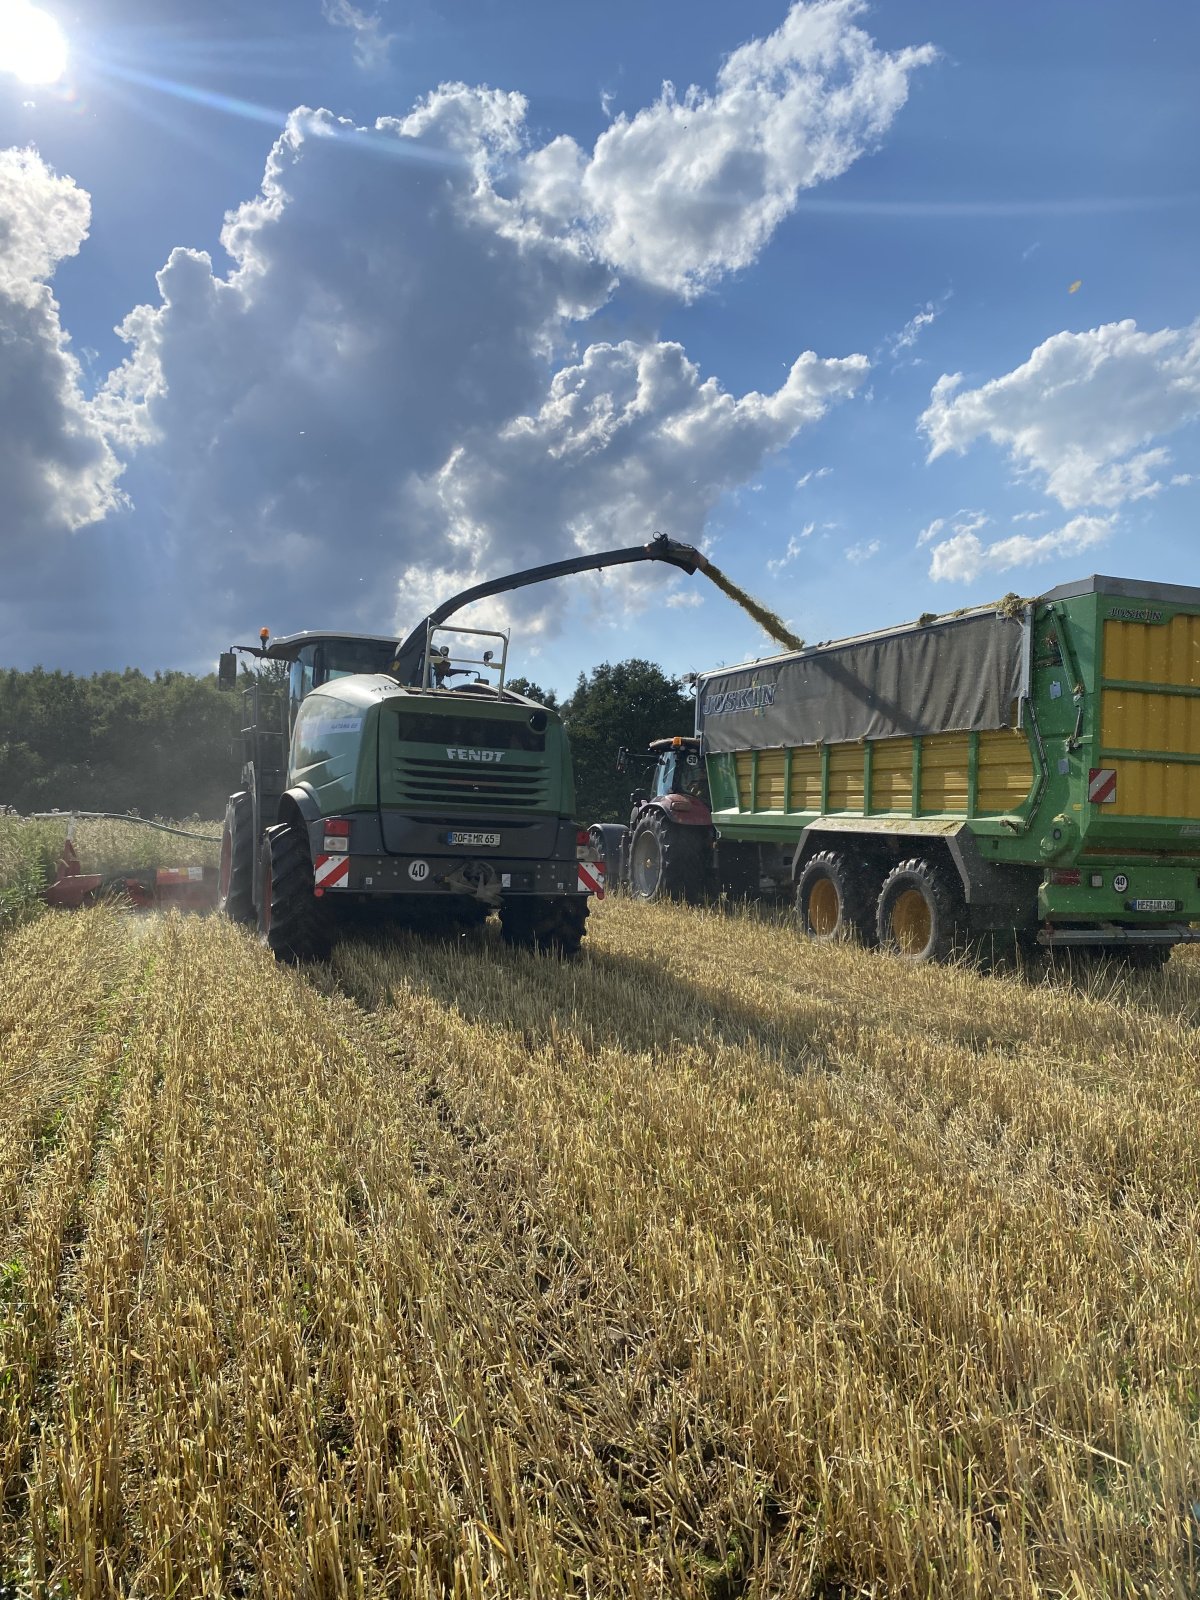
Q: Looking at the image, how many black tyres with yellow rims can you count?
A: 2